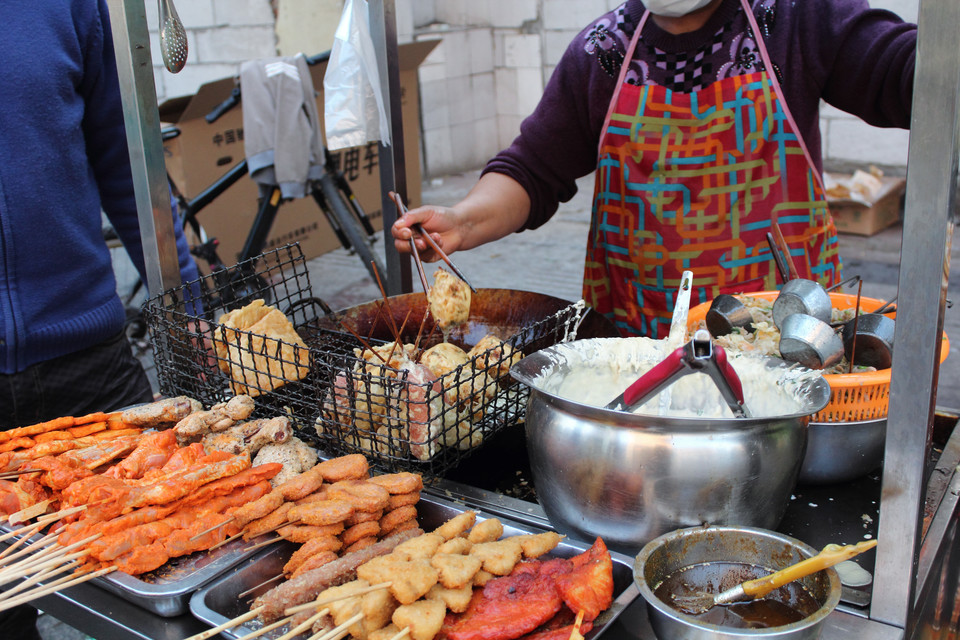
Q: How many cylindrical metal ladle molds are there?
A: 4